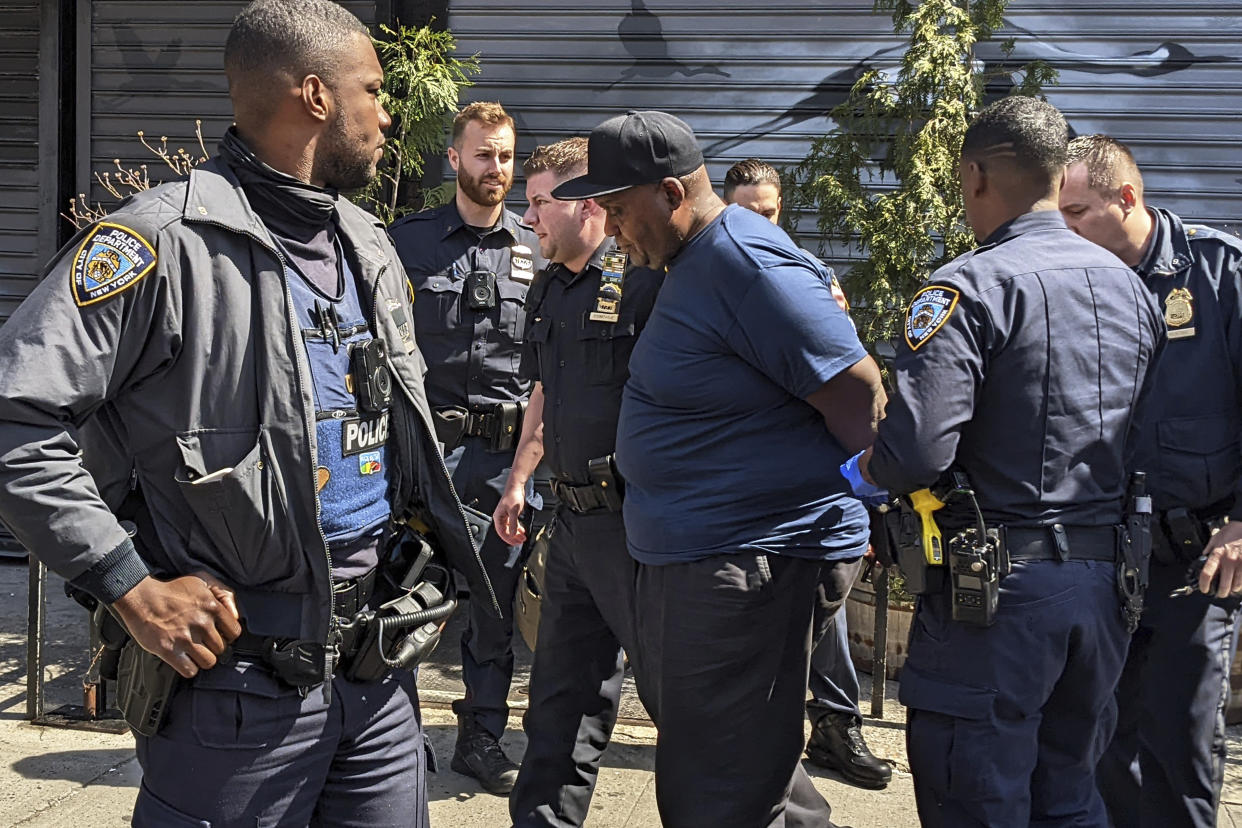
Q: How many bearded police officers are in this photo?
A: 2